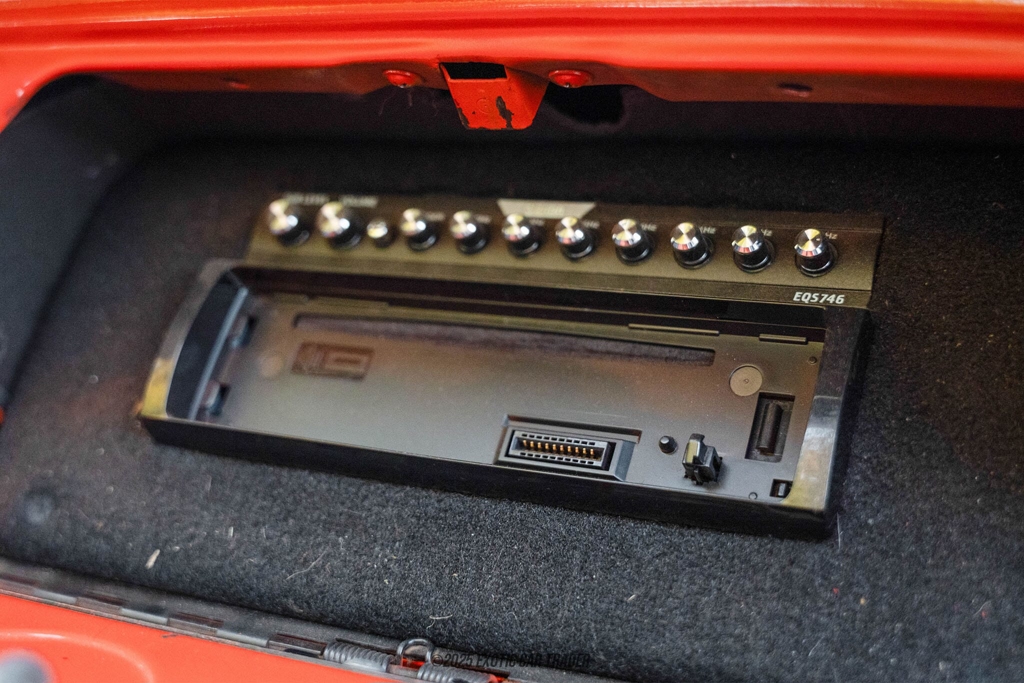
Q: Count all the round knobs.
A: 11